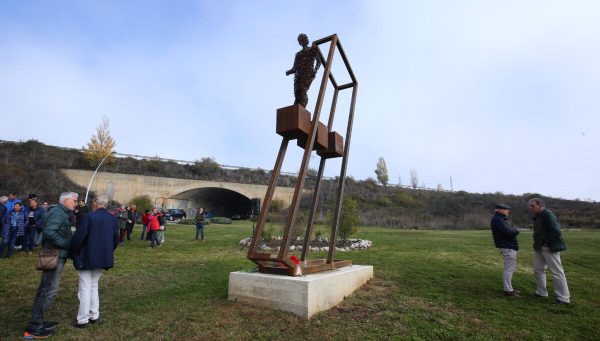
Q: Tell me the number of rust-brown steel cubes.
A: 3